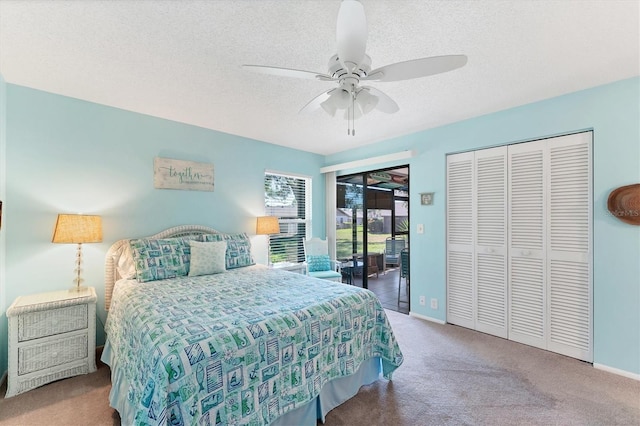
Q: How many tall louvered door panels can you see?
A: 4